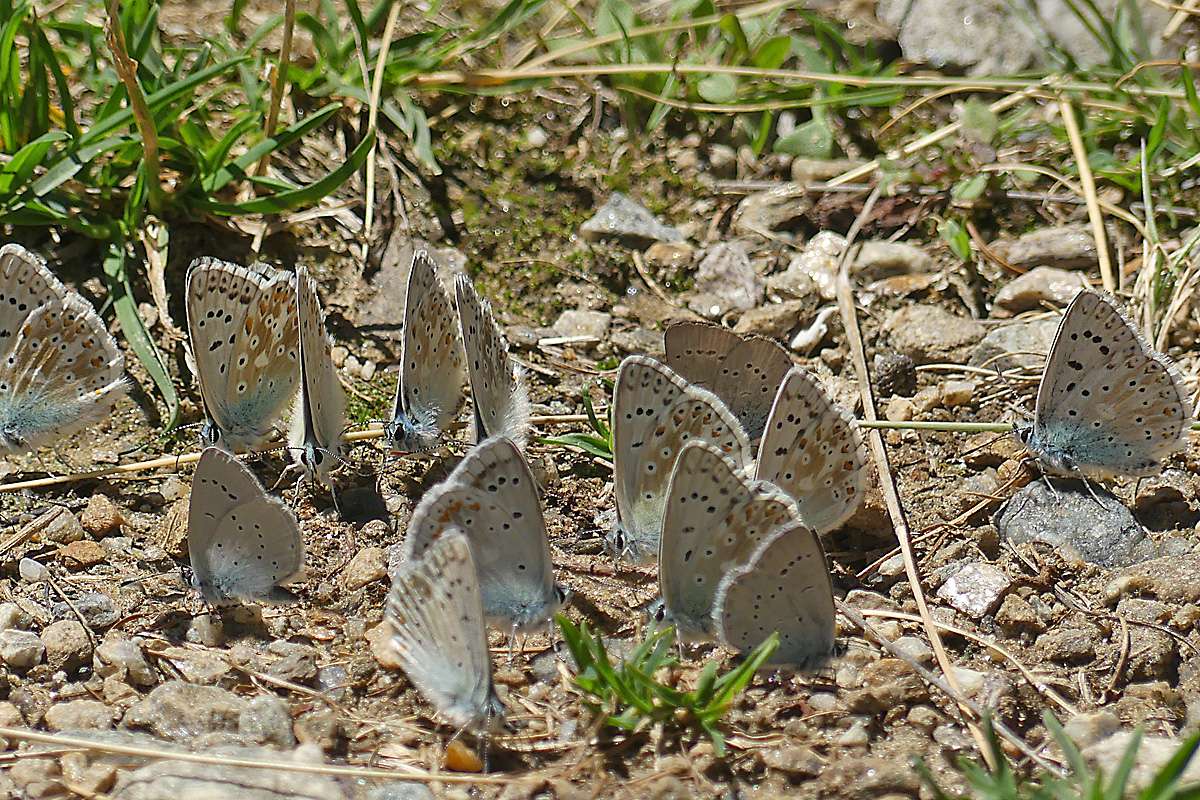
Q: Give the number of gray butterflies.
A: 14